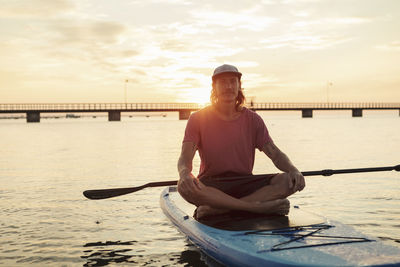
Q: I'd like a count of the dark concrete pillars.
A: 5